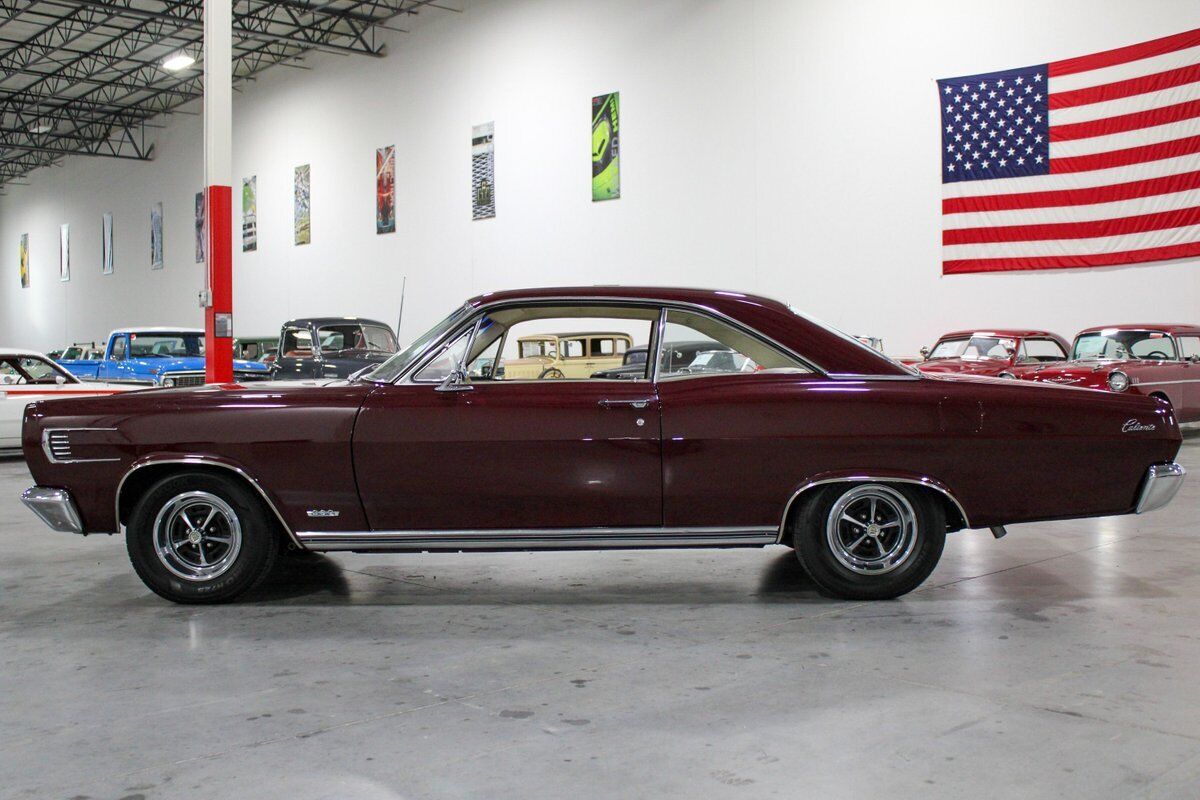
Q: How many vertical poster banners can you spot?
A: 10